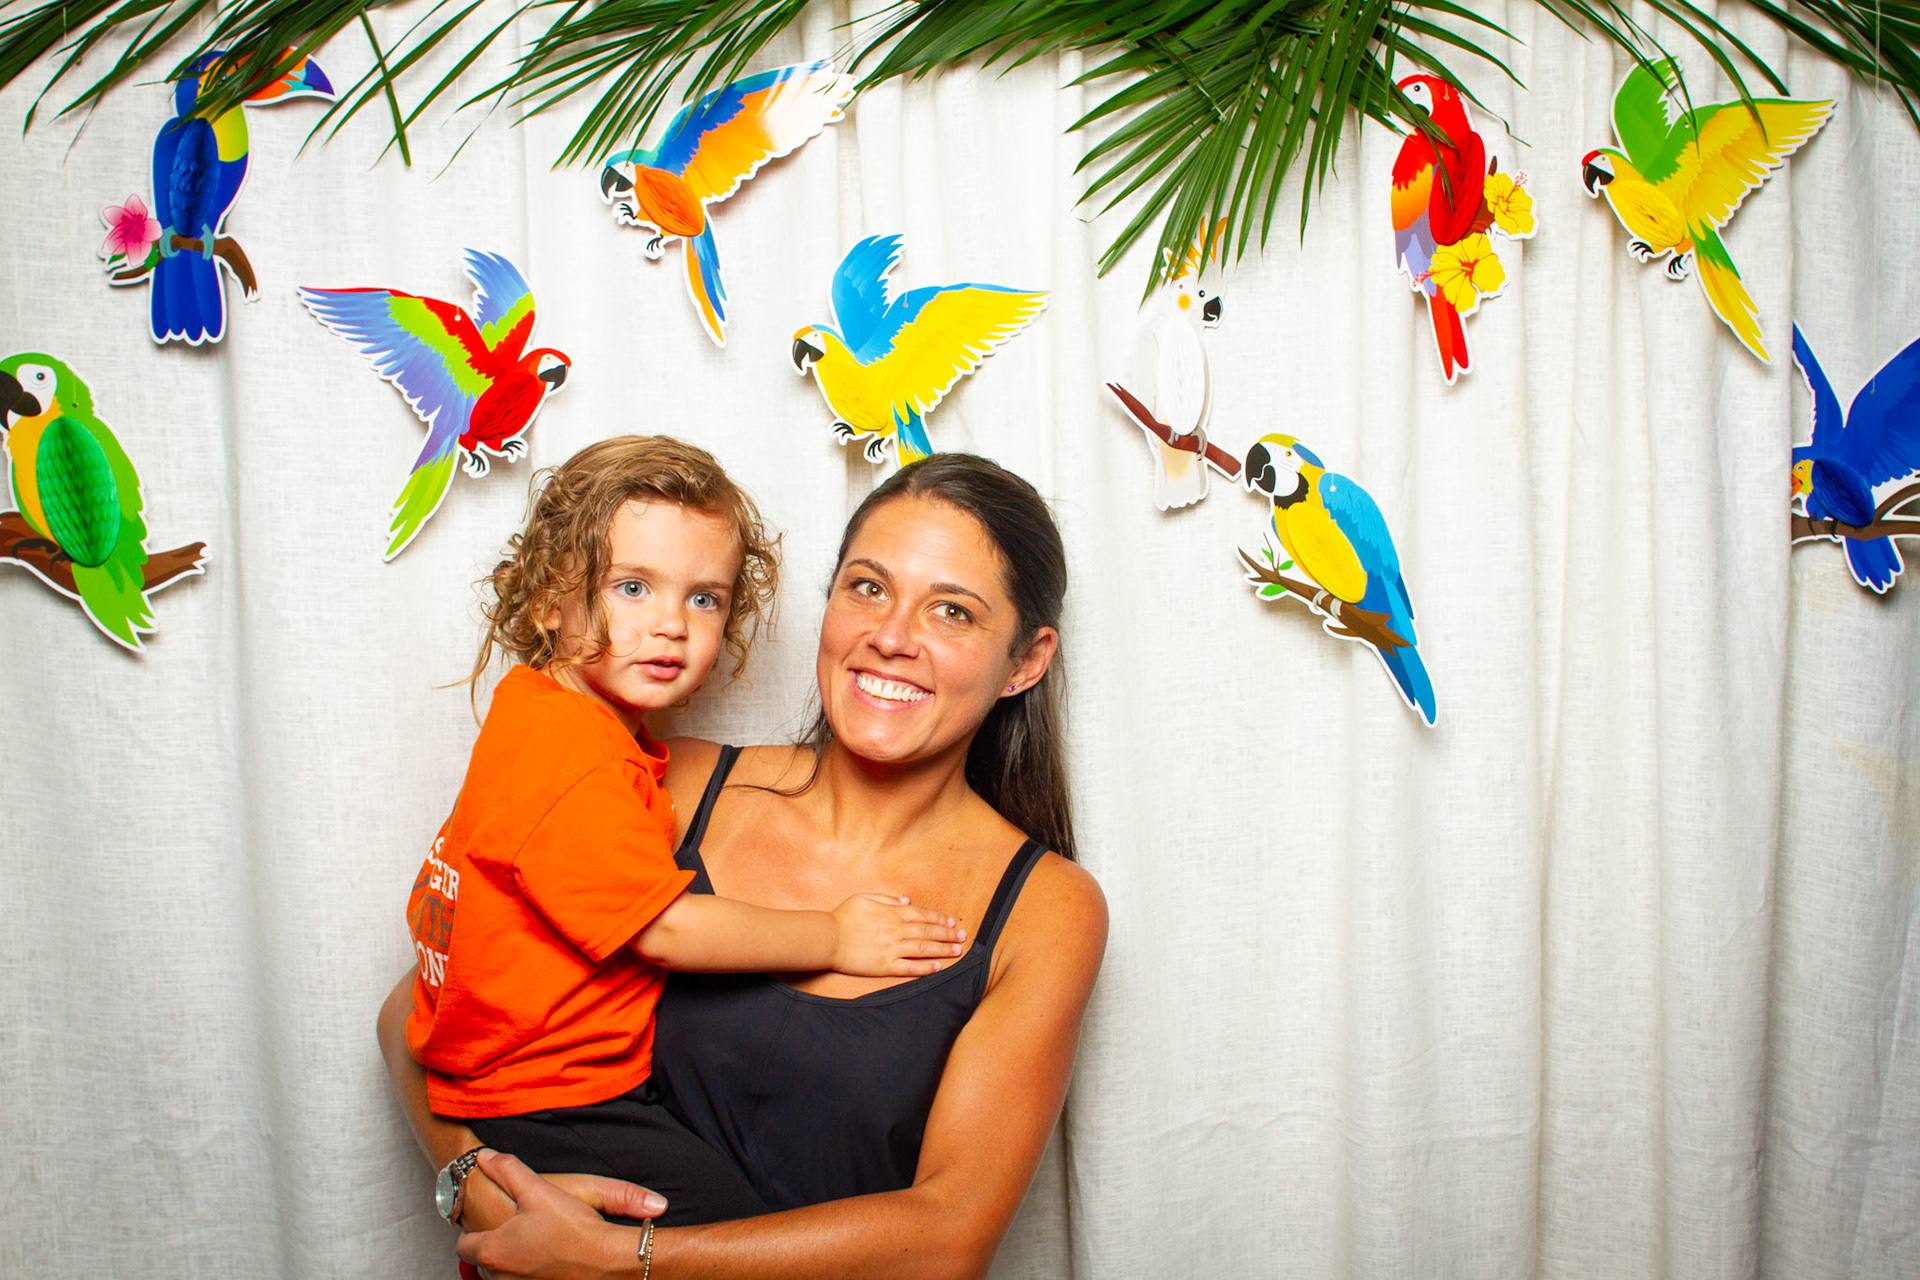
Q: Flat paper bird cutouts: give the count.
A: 10